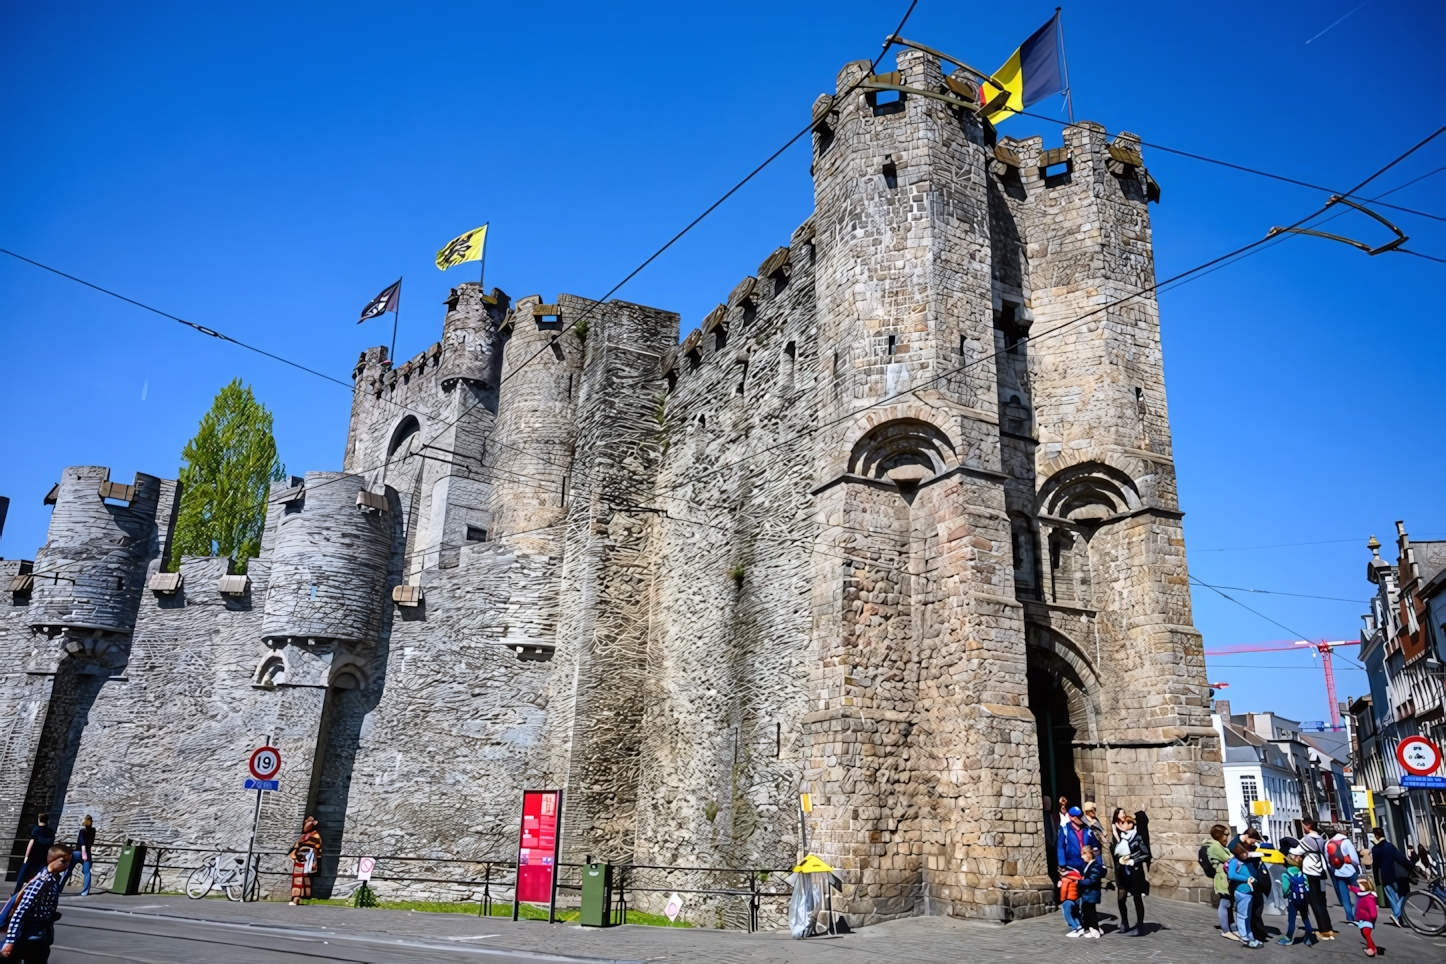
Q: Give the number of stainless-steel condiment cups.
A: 0